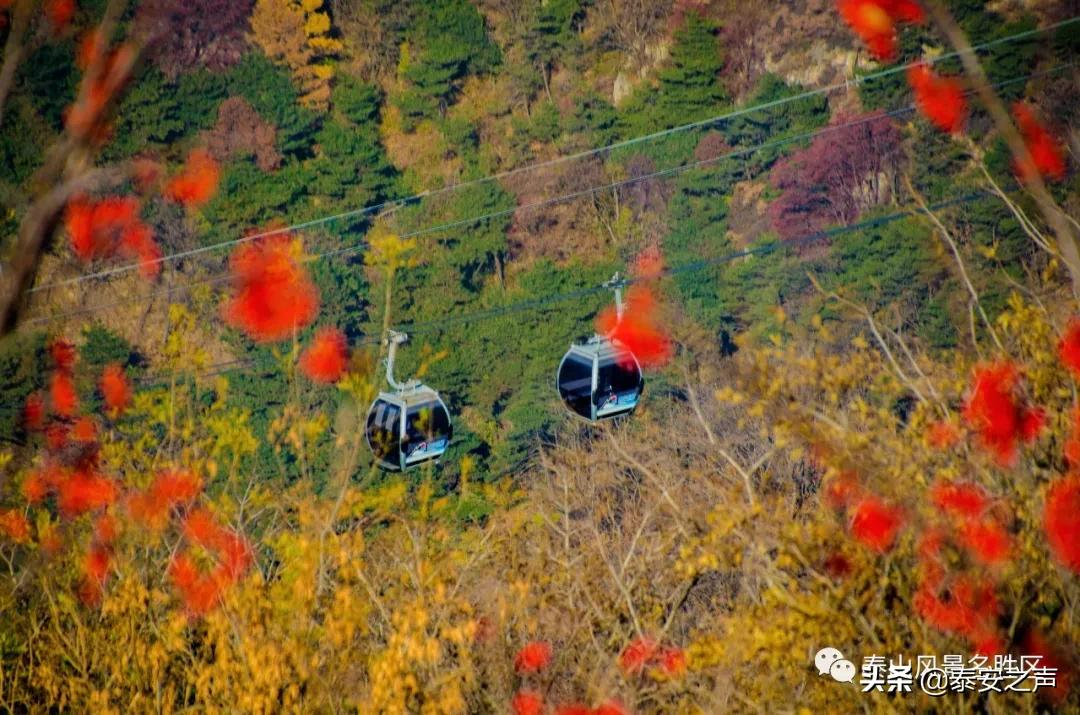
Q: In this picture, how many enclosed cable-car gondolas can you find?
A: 2